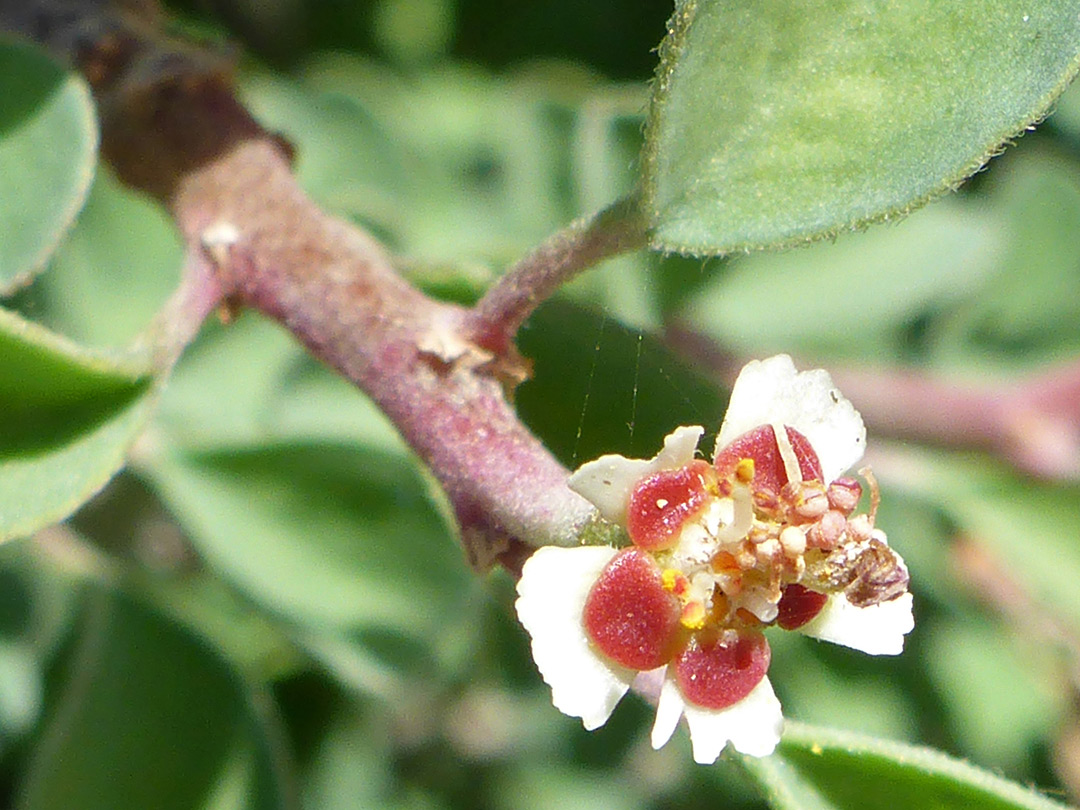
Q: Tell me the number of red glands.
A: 5